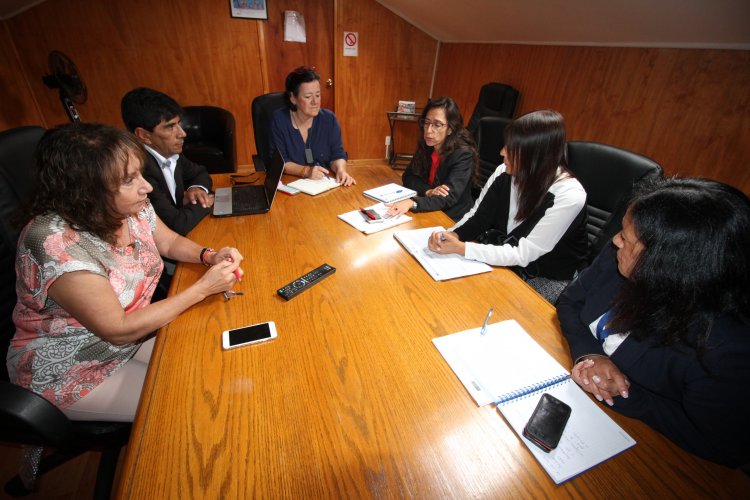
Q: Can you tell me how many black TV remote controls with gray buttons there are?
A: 1